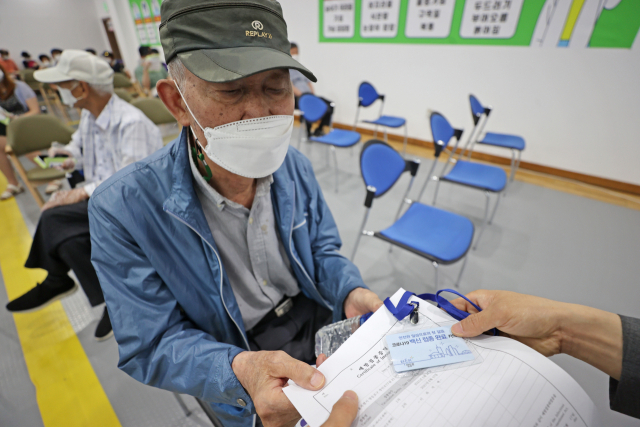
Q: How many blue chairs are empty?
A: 5